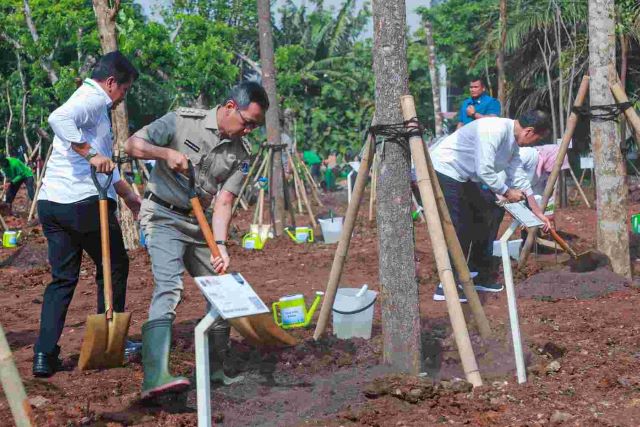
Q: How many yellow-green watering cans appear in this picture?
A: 4